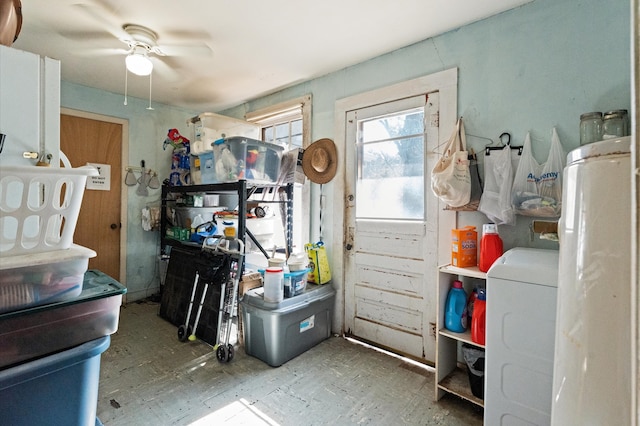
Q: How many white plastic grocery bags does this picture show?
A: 2